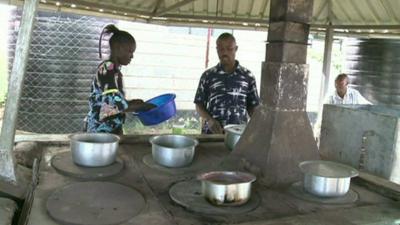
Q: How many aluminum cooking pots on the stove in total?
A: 5